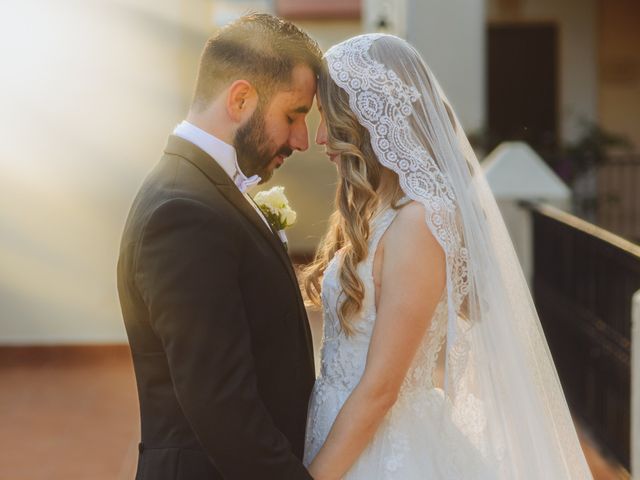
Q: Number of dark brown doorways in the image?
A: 1